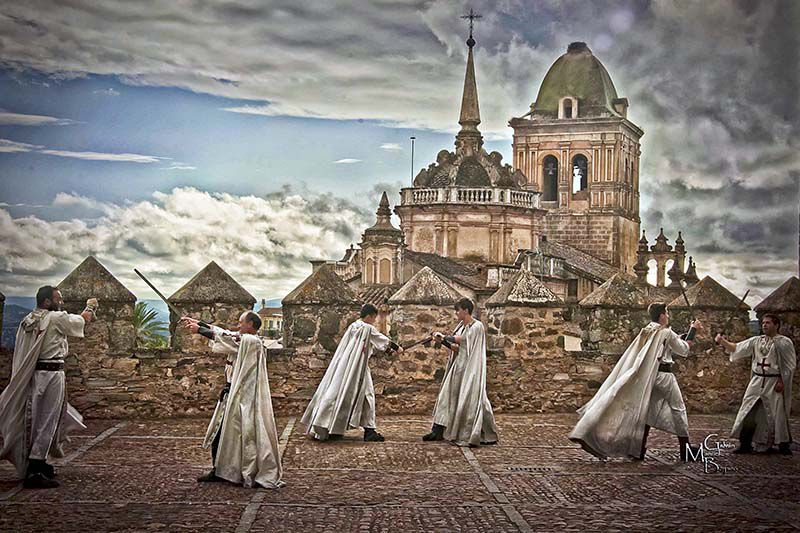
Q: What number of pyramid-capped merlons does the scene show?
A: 8